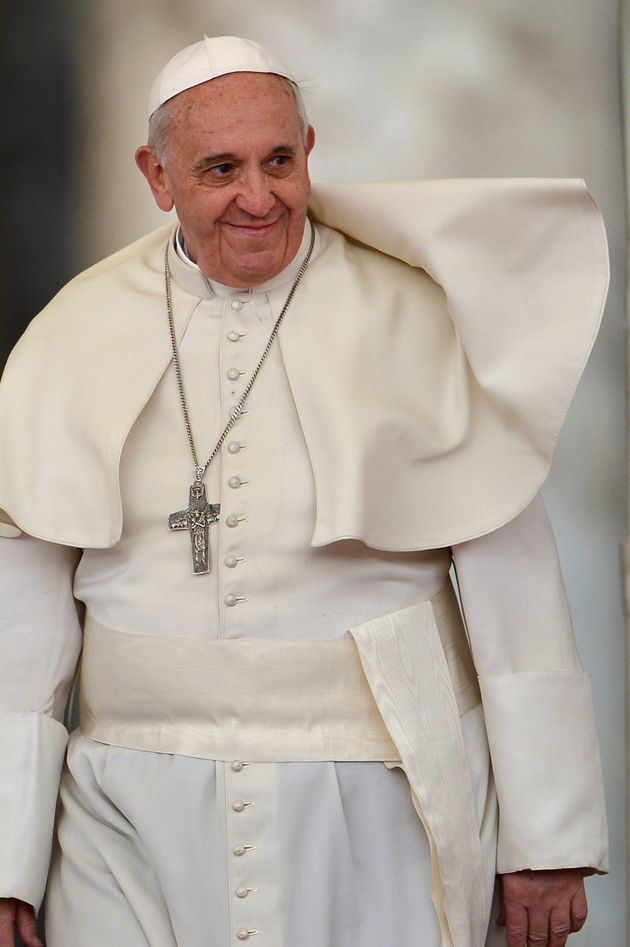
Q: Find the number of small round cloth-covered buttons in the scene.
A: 14